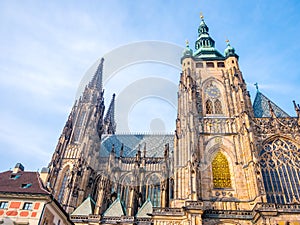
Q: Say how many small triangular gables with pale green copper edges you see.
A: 3